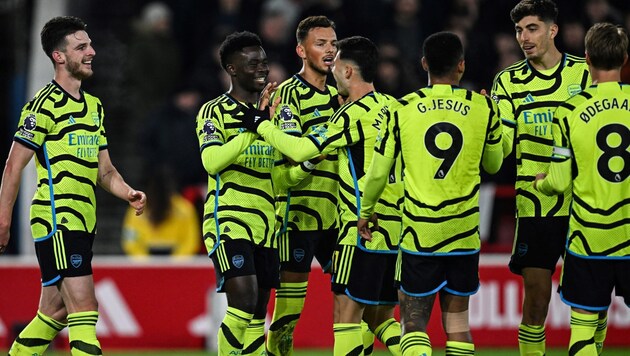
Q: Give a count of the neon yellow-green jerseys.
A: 7